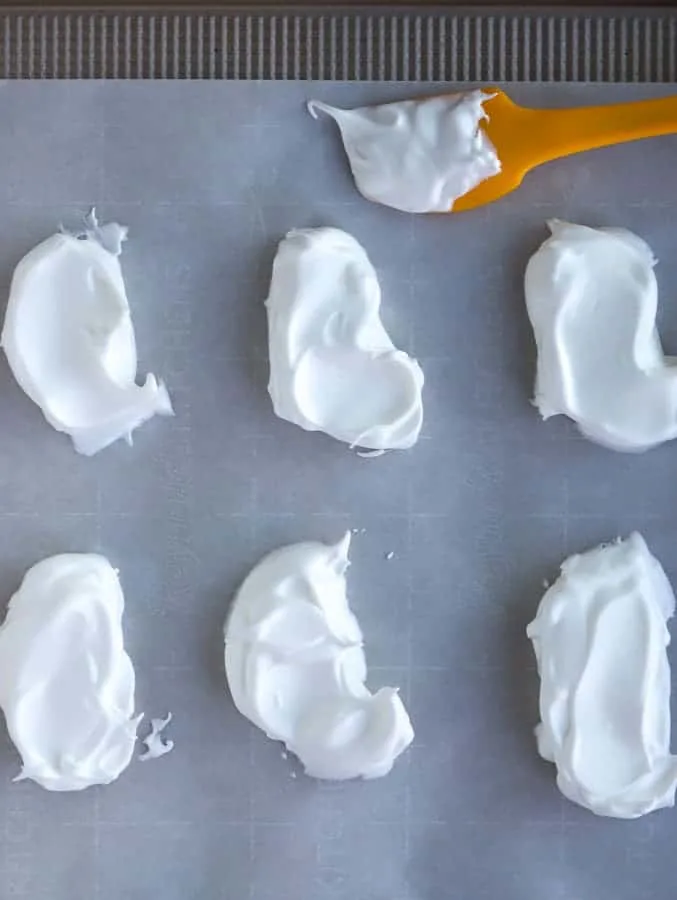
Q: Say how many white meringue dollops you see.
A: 6